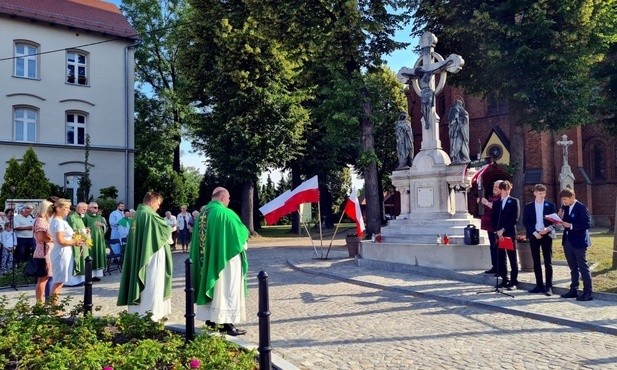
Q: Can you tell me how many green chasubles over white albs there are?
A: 4